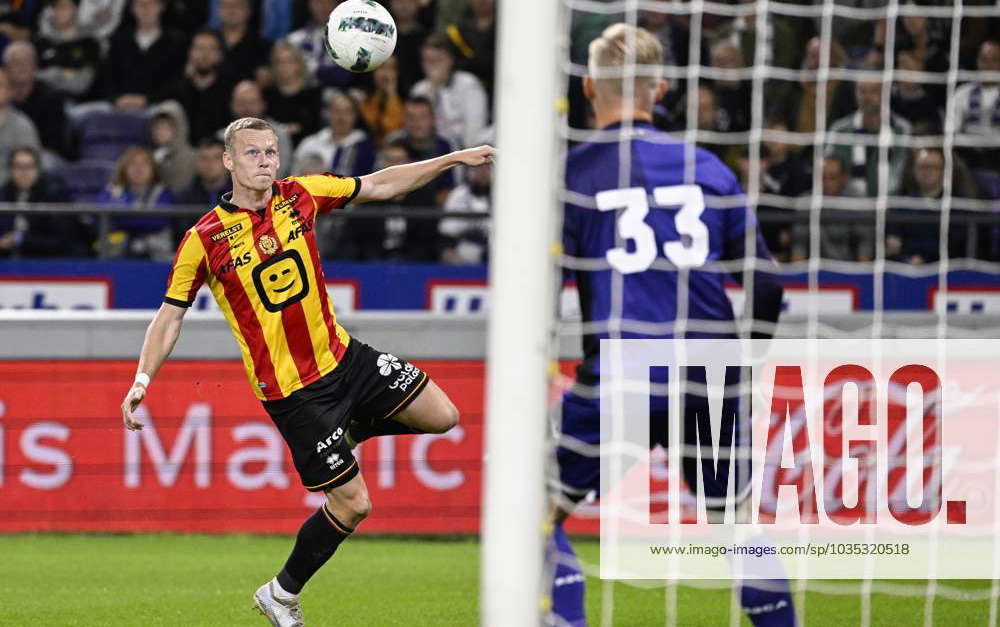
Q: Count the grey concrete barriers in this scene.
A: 1